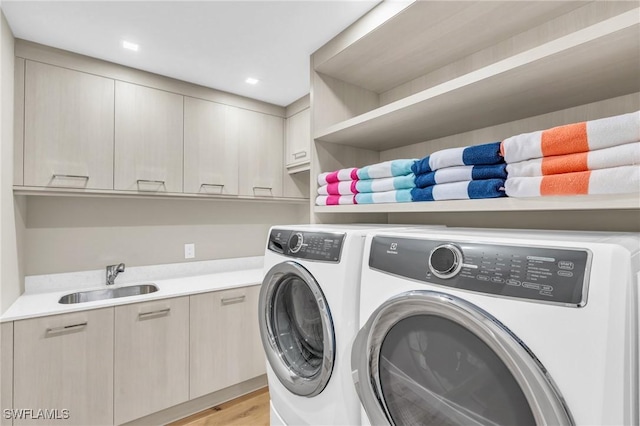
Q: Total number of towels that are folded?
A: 12